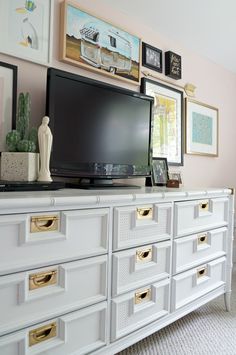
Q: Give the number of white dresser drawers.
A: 9